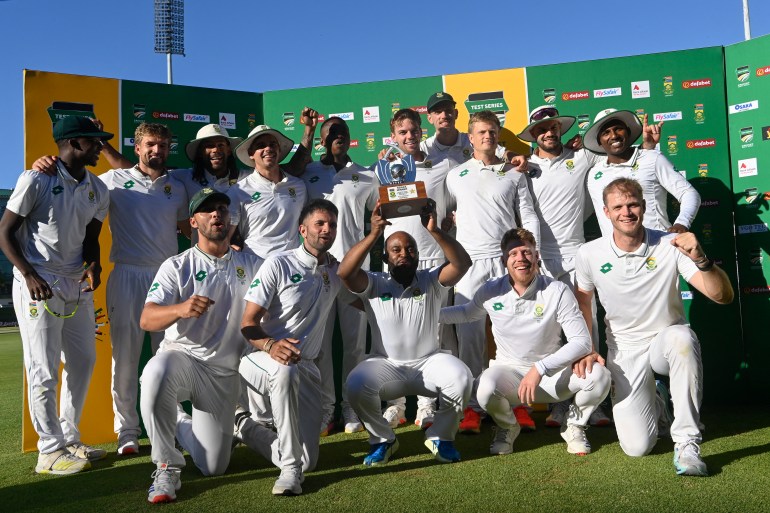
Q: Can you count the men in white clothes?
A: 15